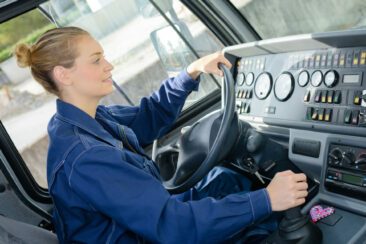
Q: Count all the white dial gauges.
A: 7